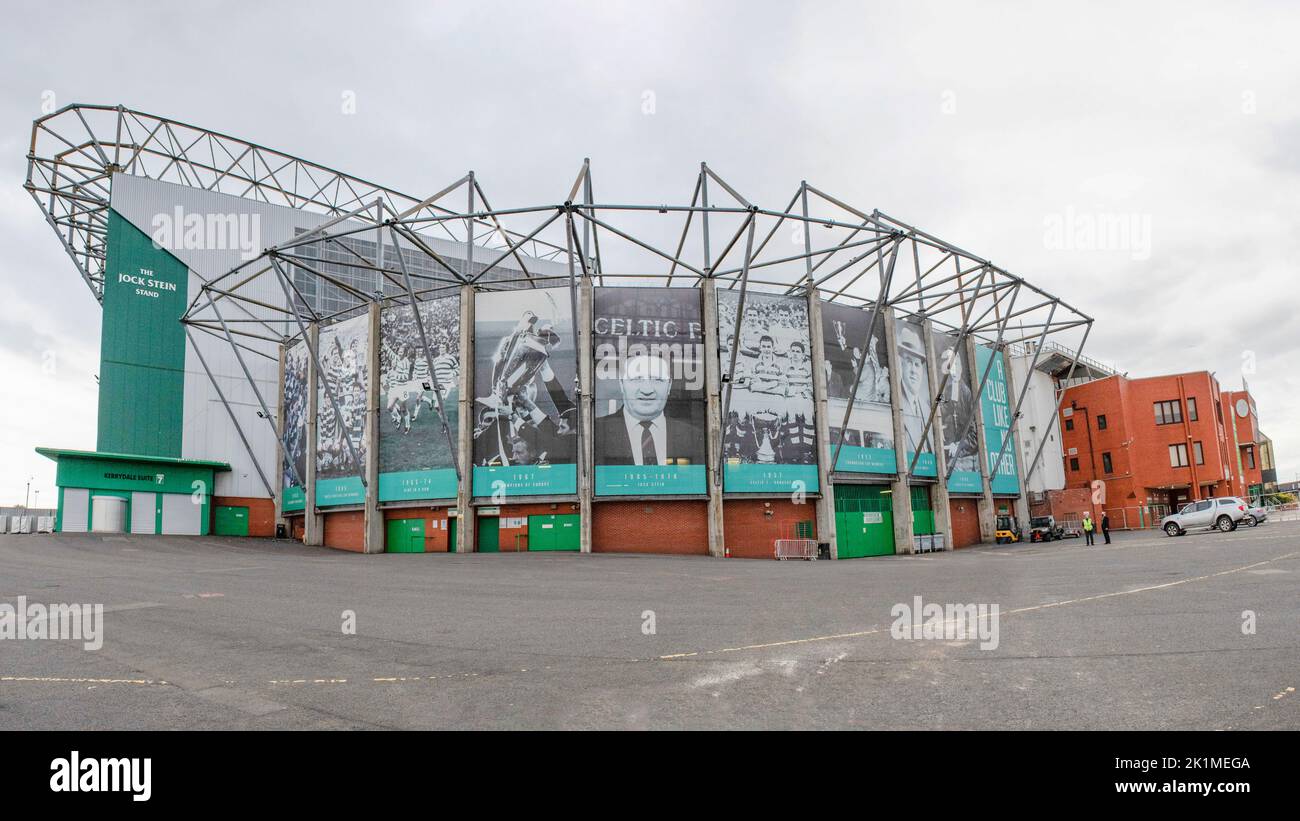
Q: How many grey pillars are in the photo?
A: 11